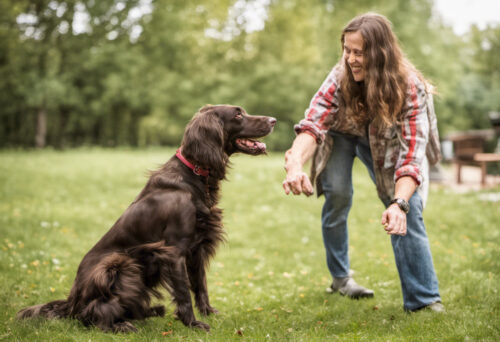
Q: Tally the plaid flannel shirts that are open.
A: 1